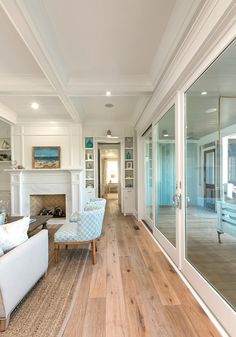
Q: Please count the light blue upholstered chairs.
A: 2